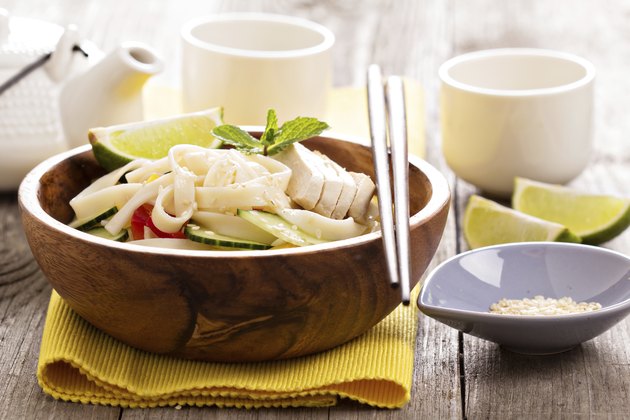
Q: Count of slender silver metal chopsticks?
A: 2